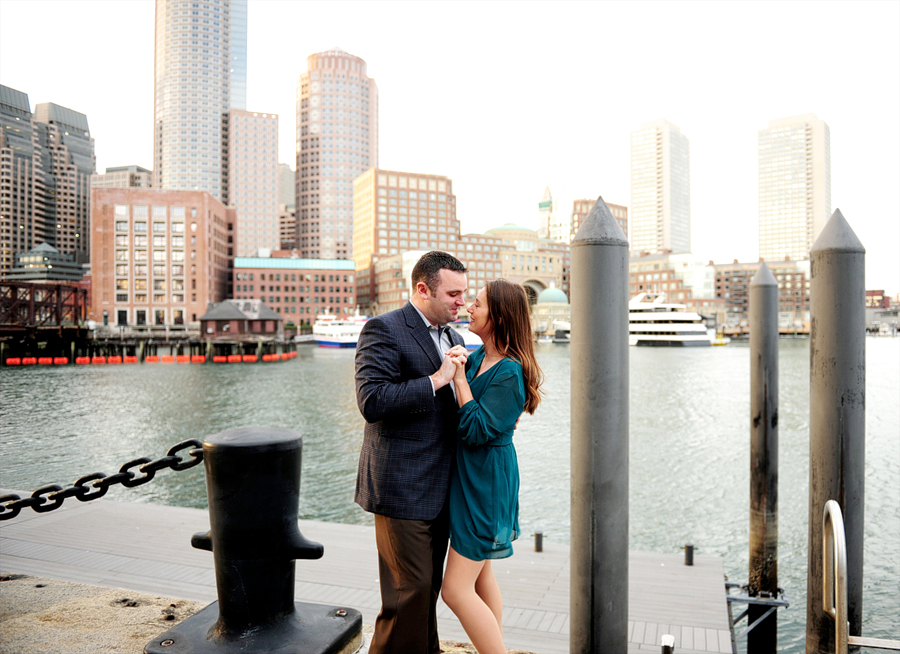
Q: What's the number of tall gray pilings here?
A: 3